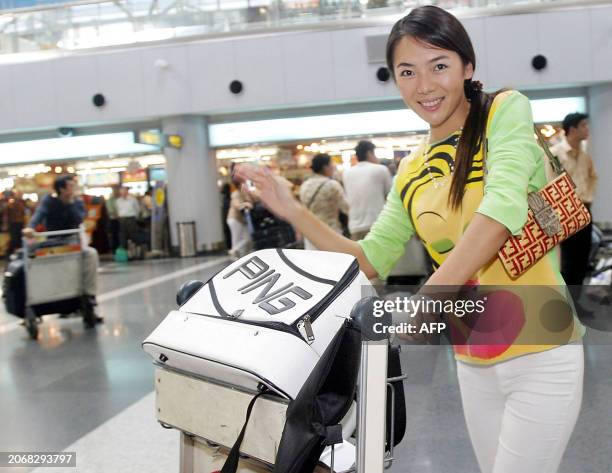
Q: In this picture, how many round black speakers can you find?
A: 4